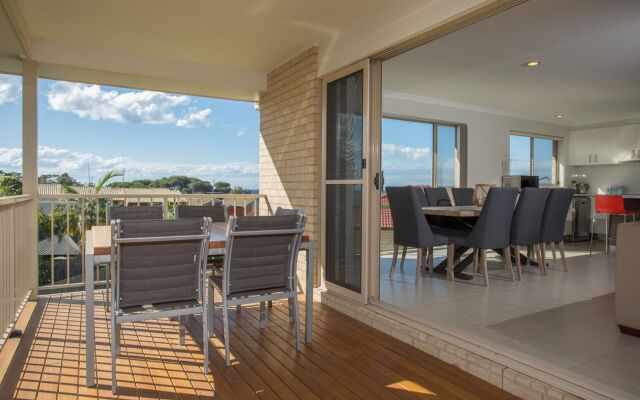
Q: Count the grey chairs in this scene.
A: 12